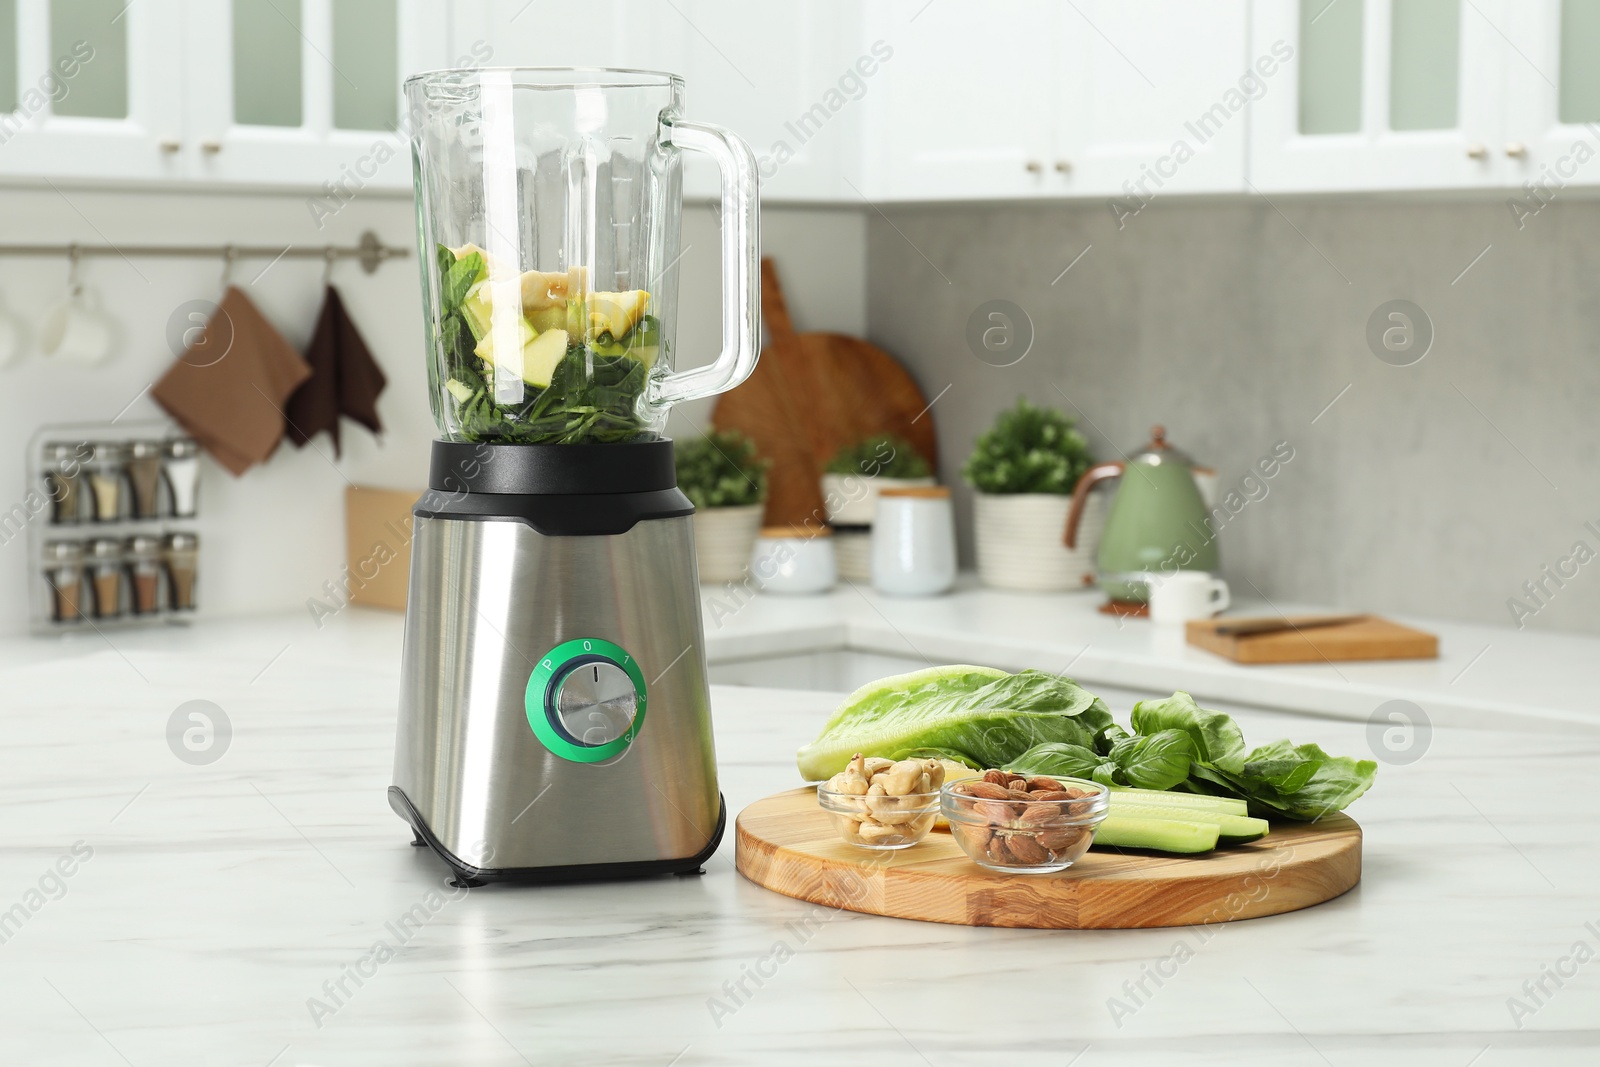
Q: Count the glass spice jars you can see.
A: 8